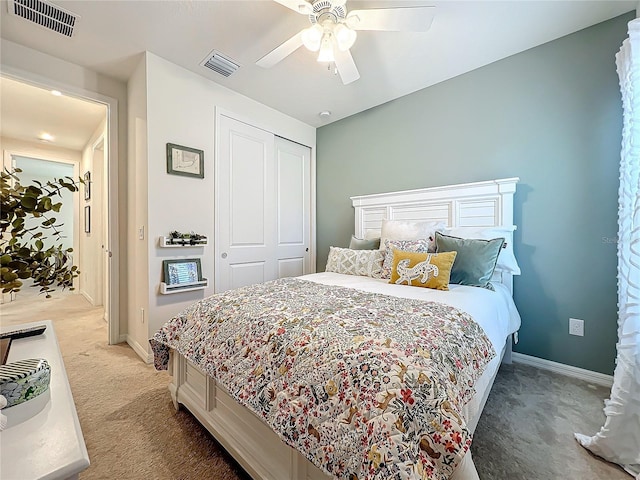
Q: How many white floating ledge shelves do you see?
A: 2